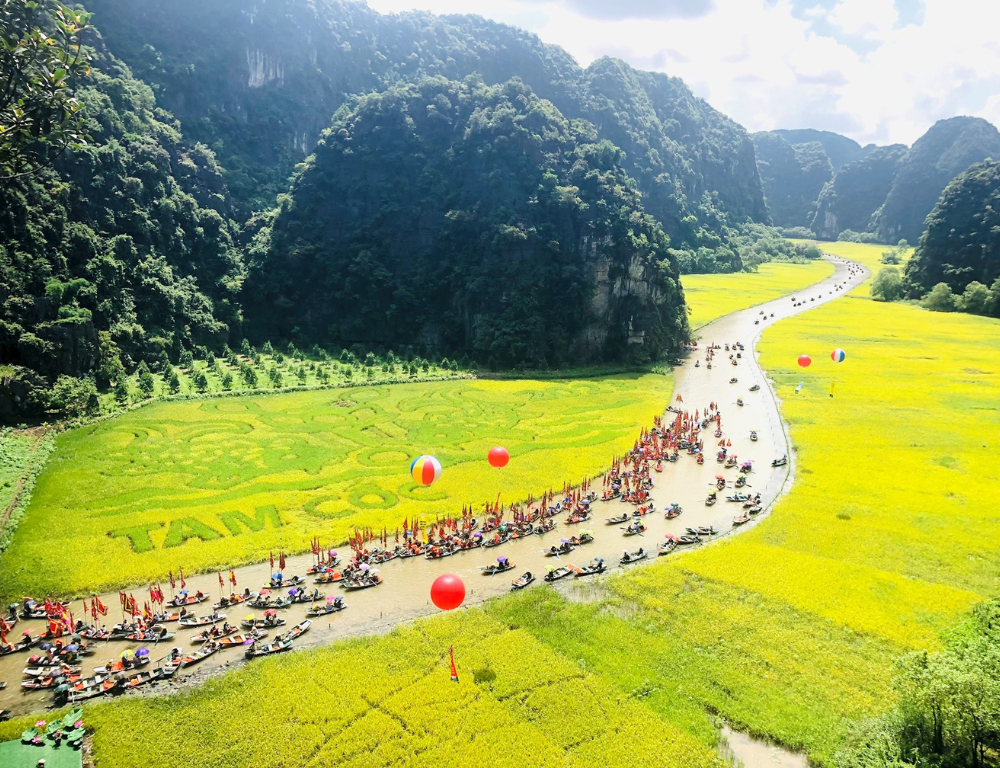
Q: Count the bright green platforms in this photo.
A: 1